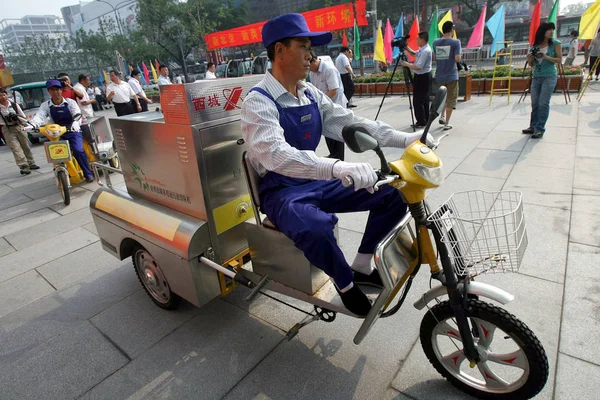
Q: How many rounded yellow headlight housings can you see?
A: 2